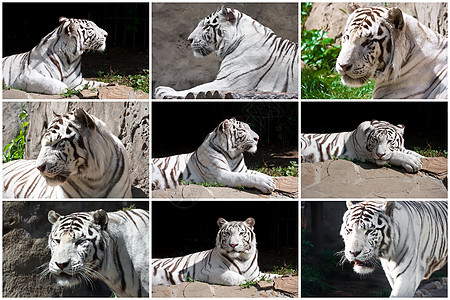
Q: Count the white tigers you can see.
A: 9